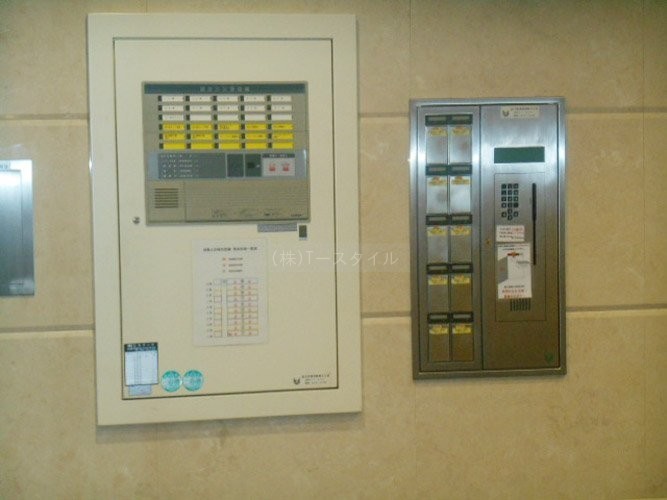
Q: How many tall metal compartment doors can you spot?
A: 10